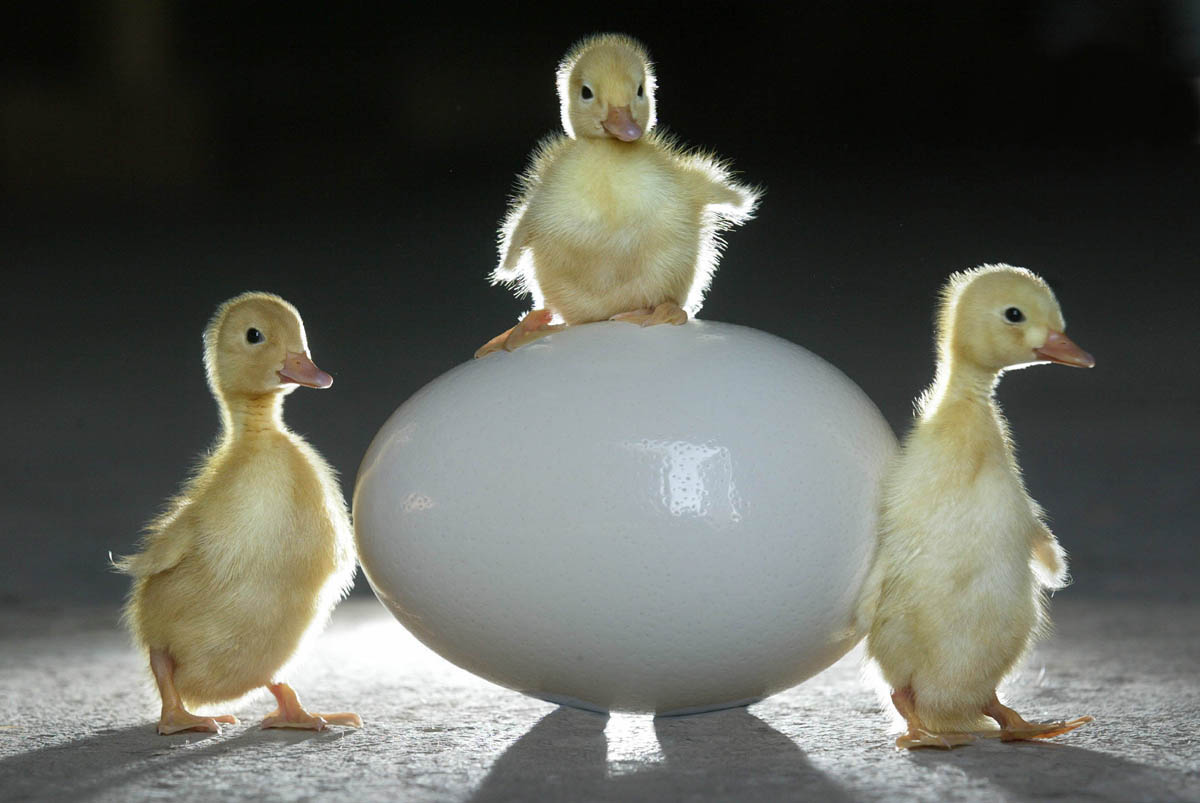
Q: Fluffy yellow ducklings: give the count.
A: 3